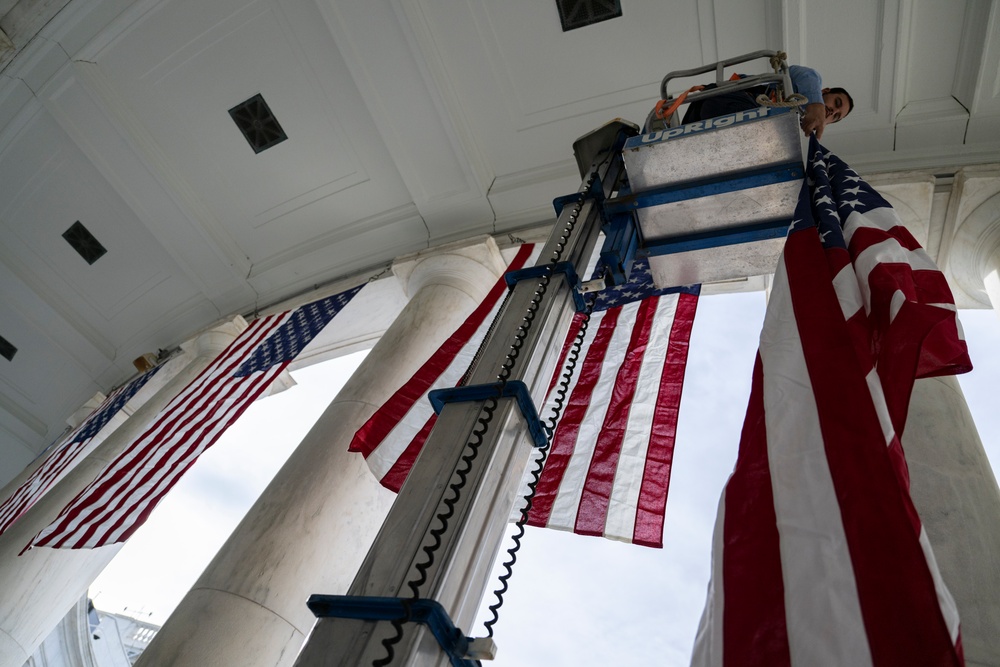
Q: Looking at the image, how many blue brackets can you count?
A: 4